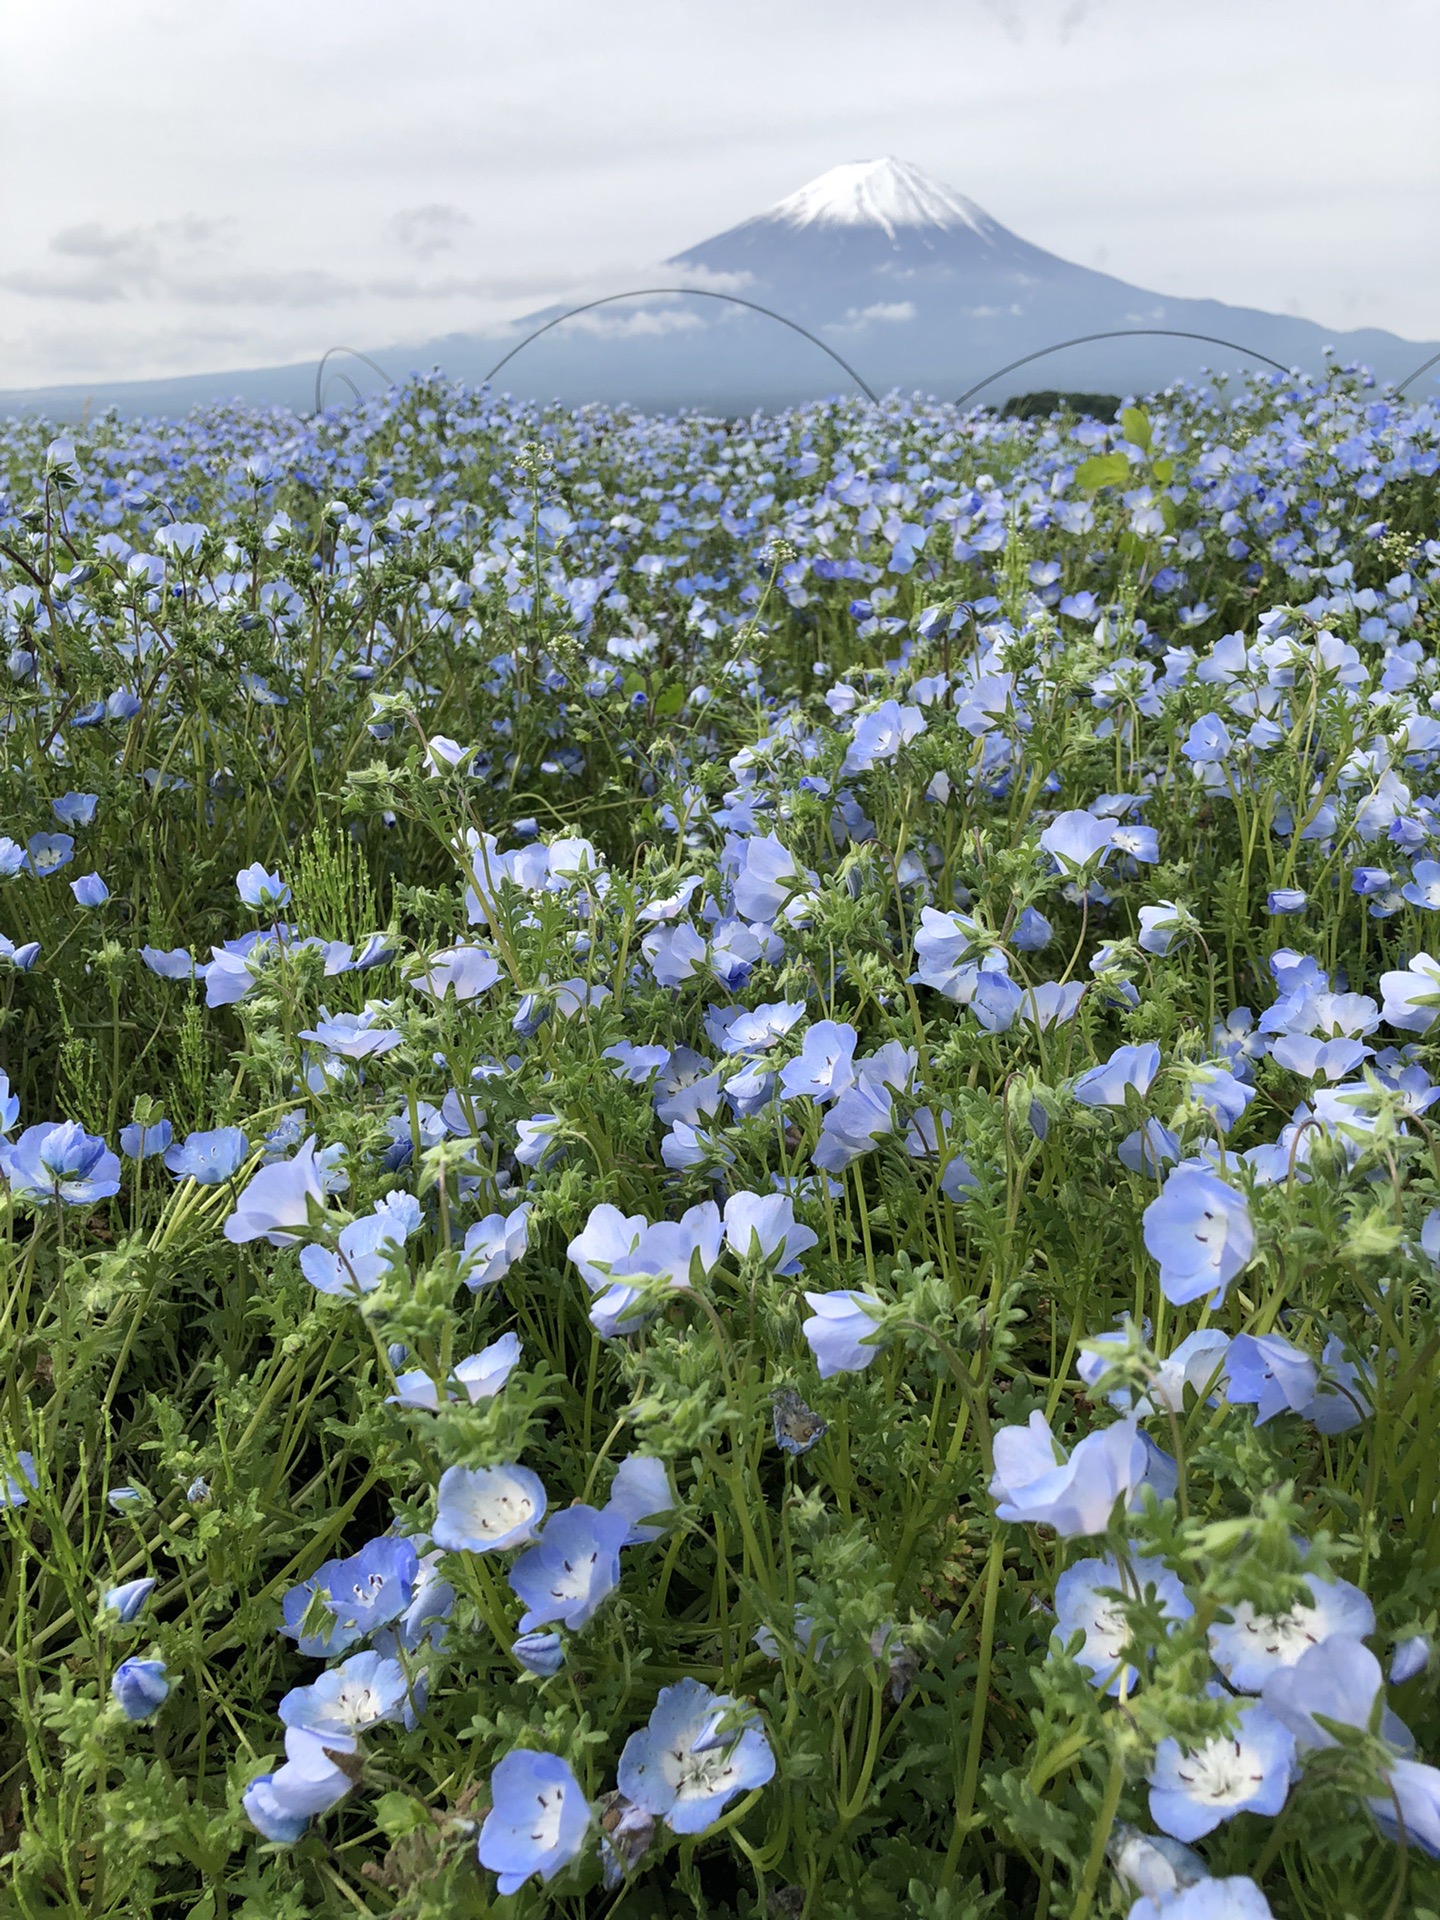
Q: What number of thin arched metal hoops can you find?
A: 5